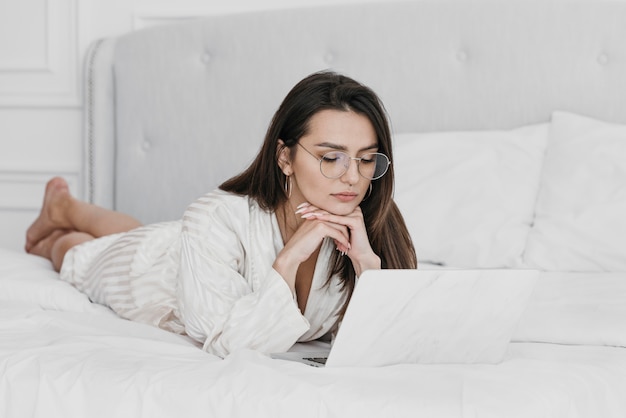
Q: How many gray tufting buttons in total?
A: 5